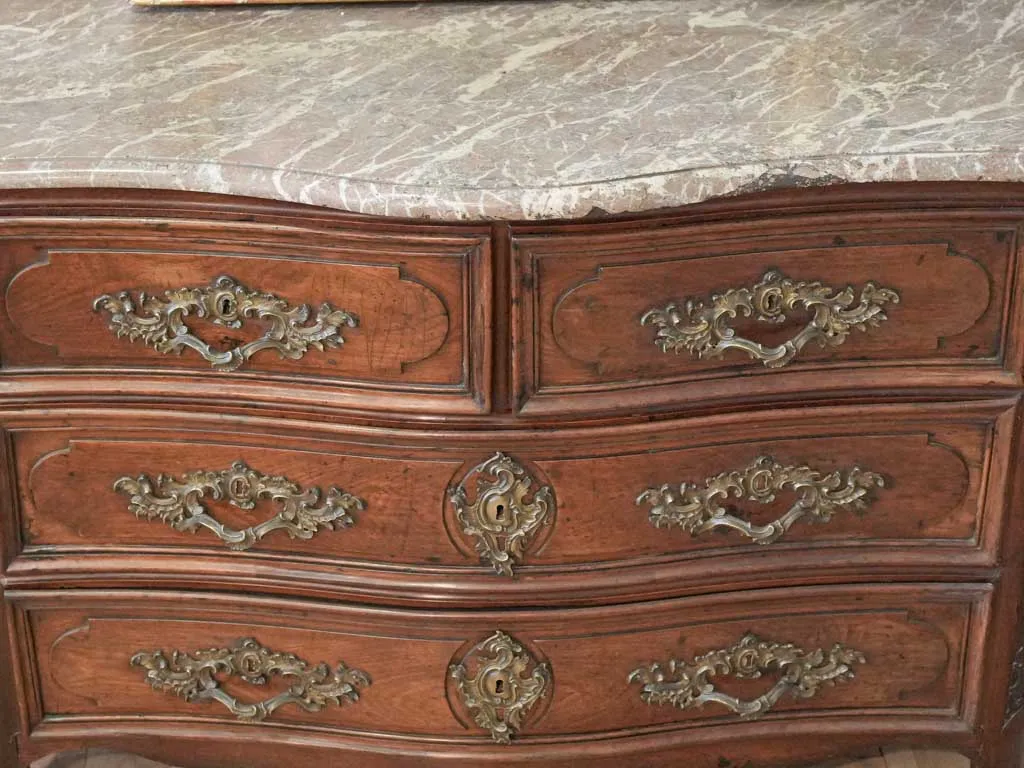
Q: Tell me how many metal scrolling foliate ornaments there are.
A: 8